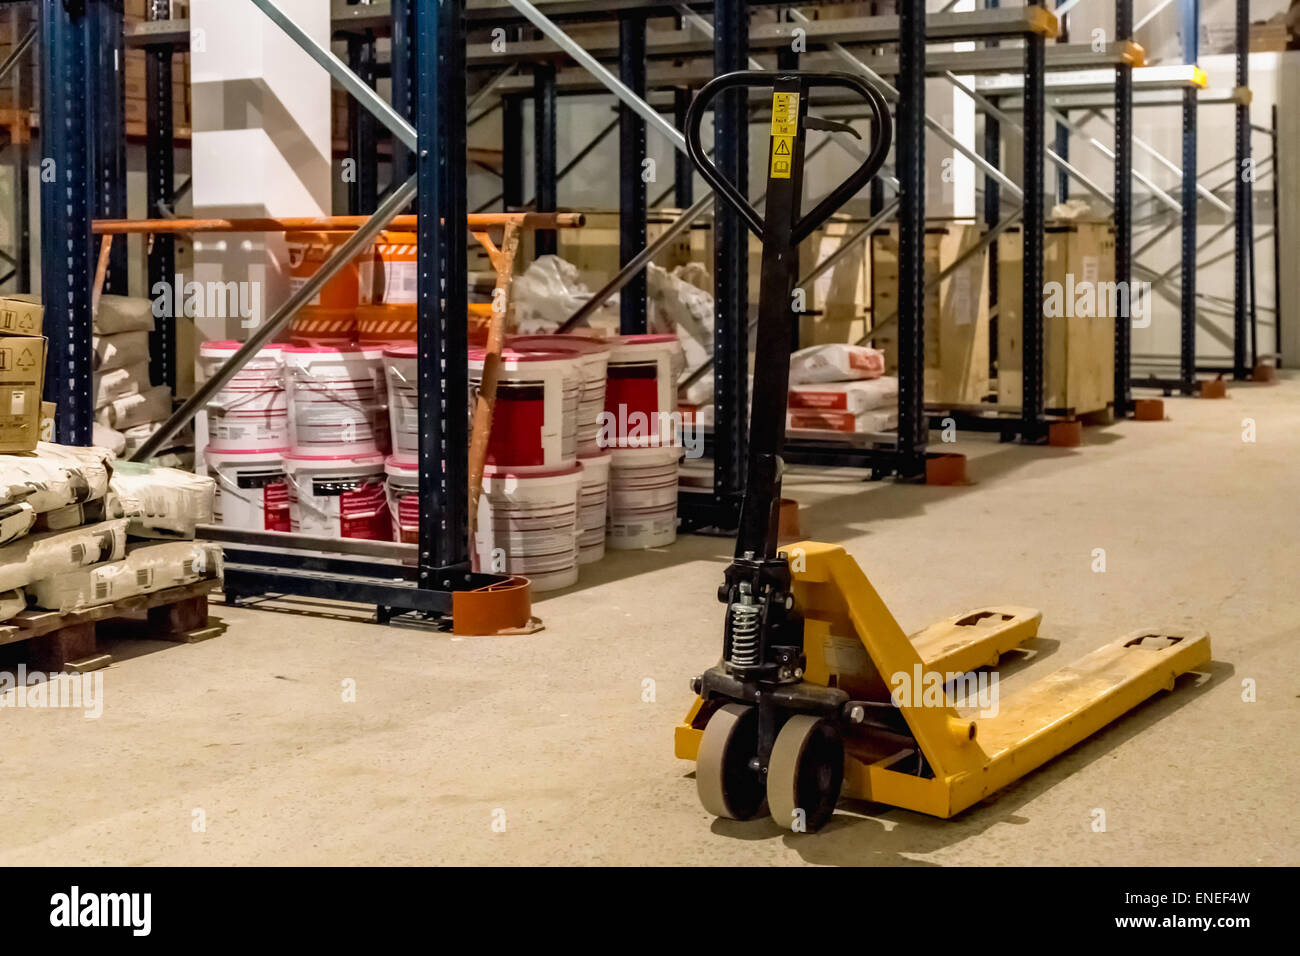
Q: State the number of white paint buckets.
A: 12